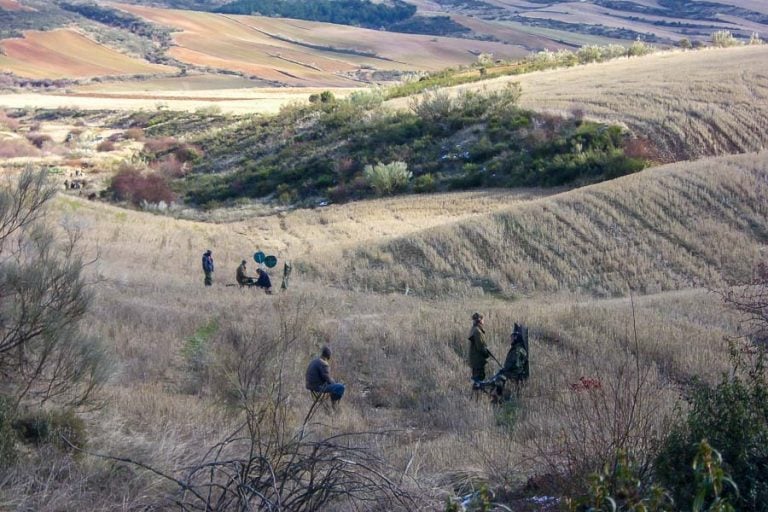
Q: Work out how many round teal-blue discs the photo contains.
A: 2